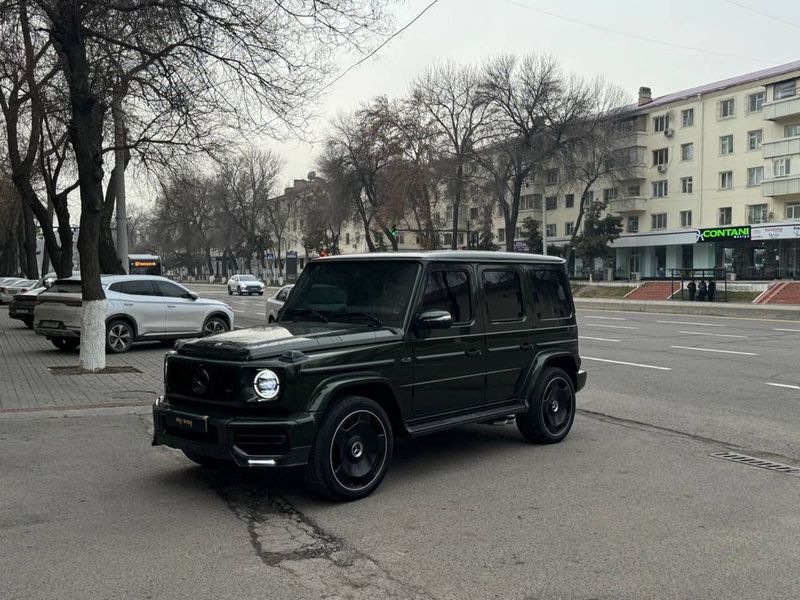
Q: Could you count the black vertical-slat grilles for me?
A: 1